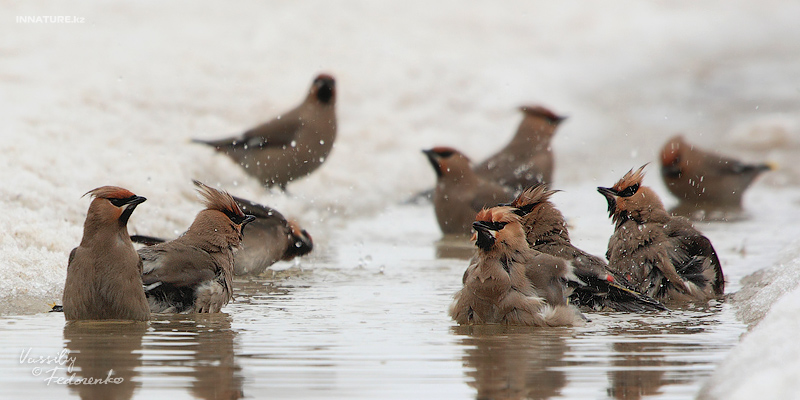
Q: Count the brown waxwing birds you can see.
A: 10